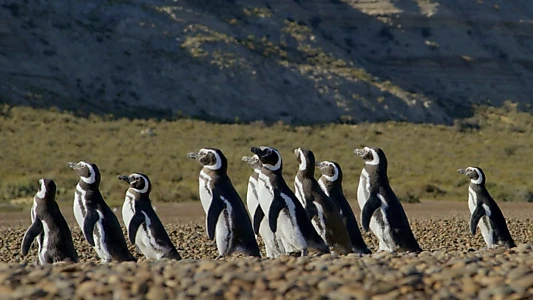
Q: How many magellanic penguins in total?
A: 10